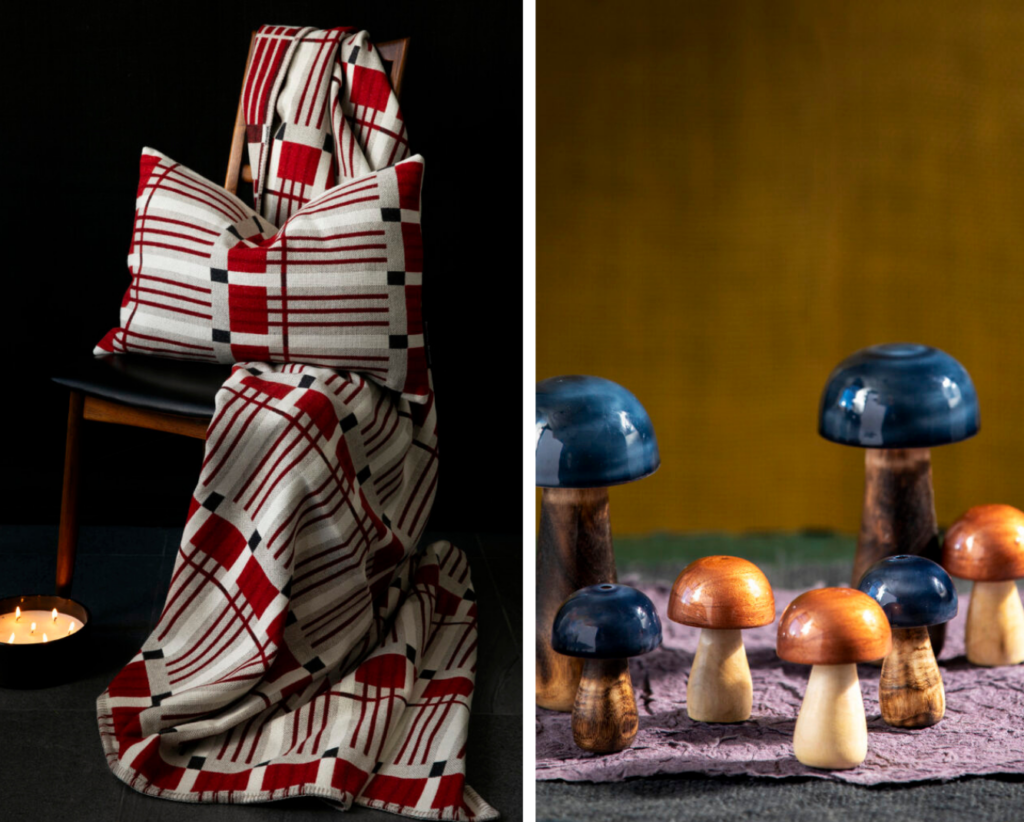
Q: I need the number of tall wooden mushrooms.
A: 2